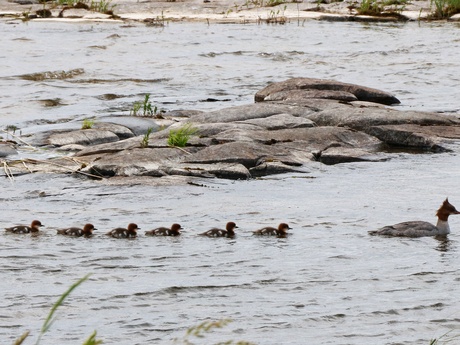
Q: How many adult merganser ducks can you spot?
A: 1